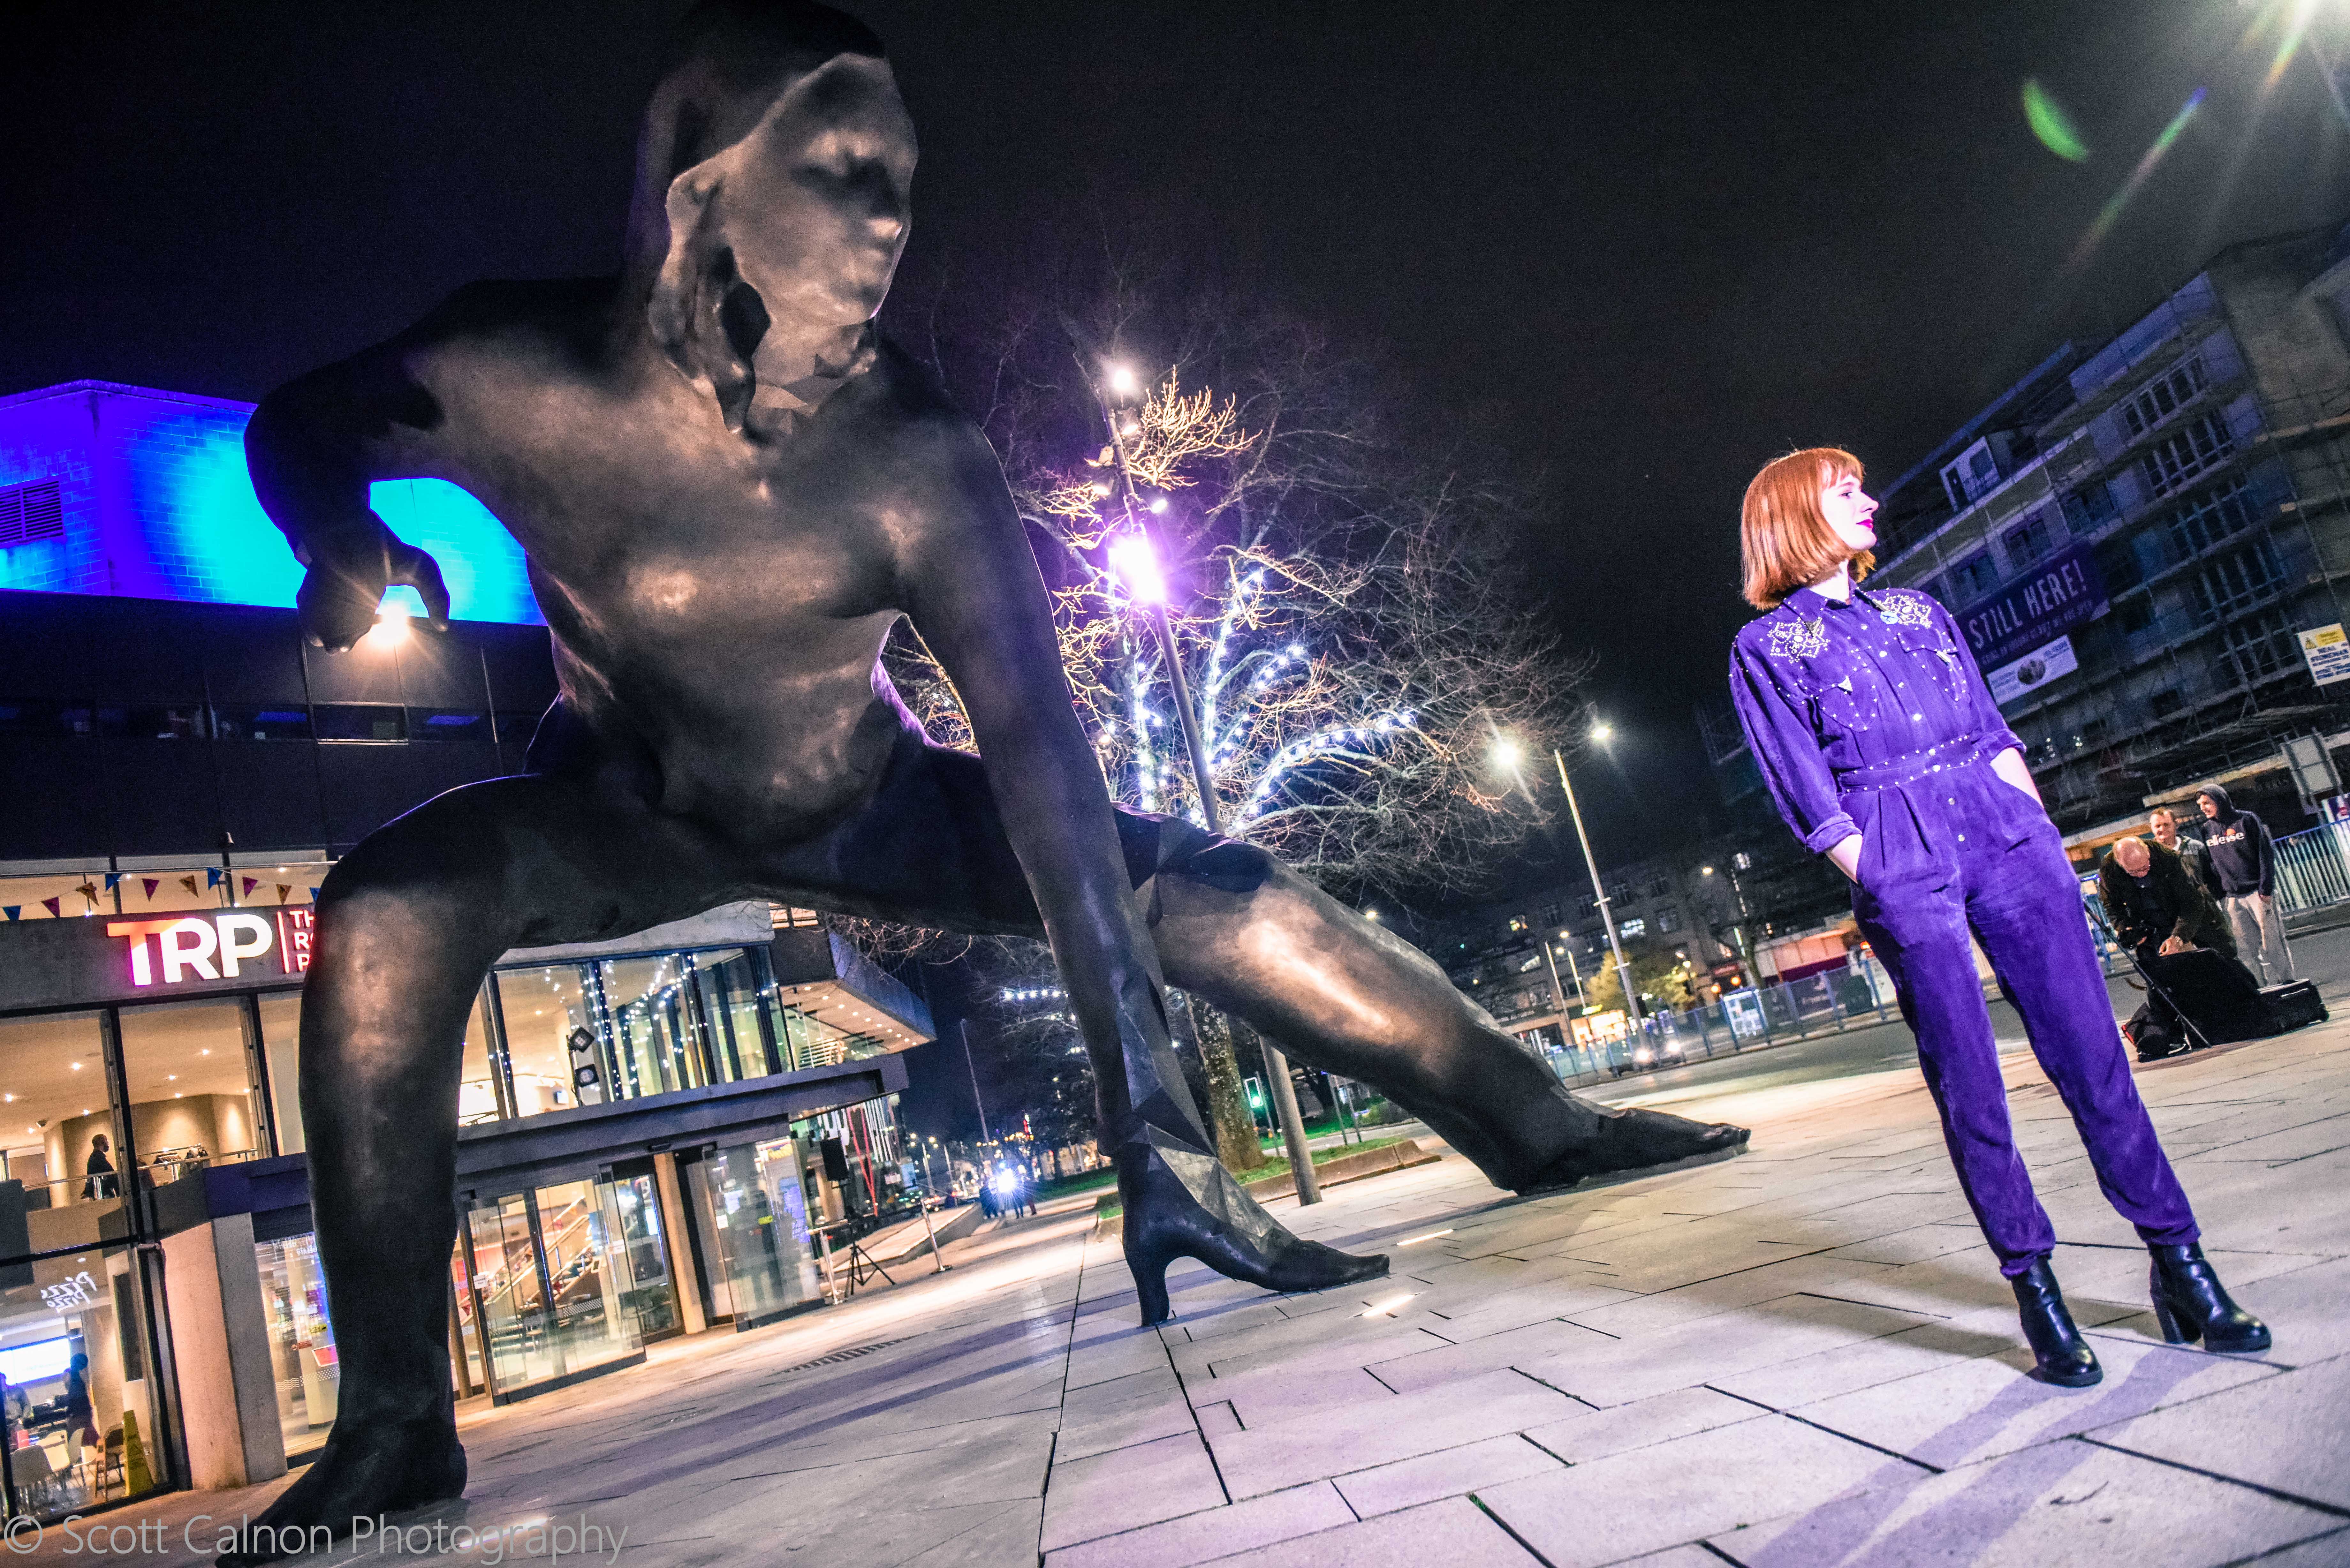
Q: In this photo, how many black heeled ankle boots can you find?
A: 2